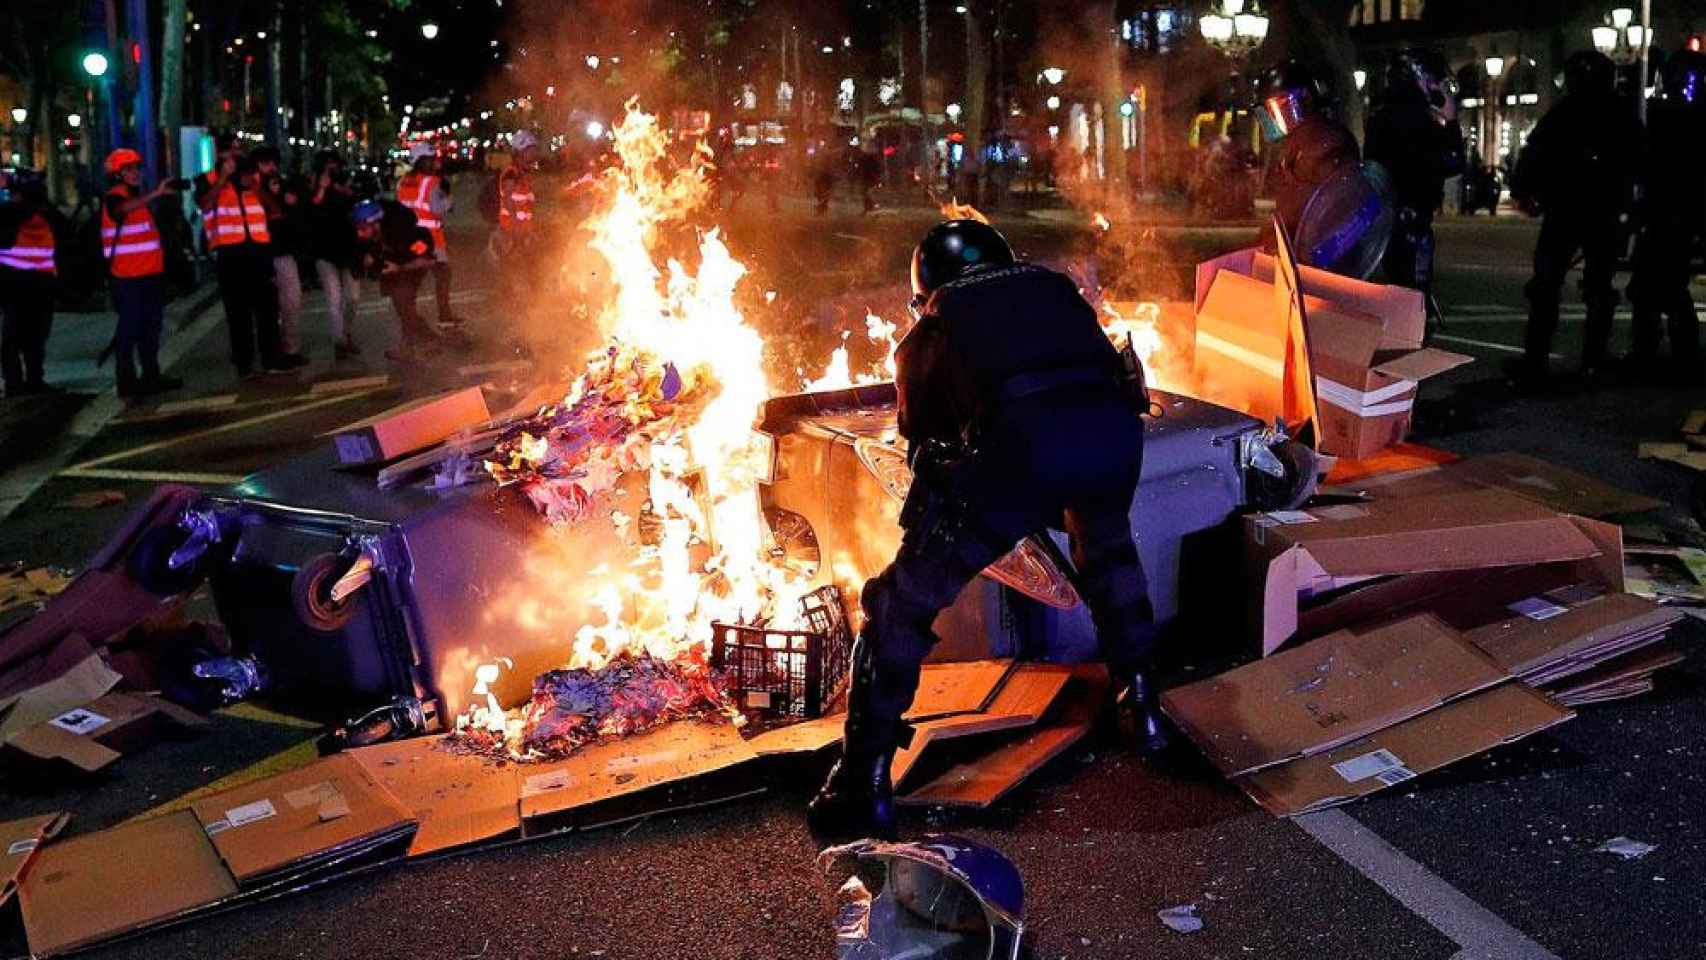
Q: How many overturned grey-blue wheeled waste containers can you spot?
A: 2